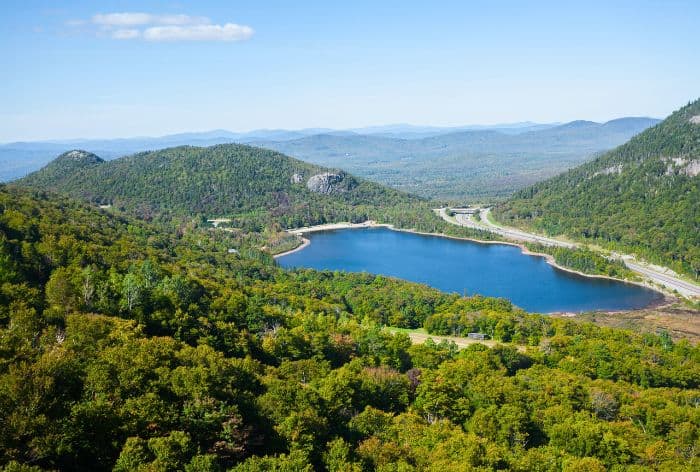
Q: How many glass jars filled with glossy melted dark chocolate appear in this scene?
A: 0